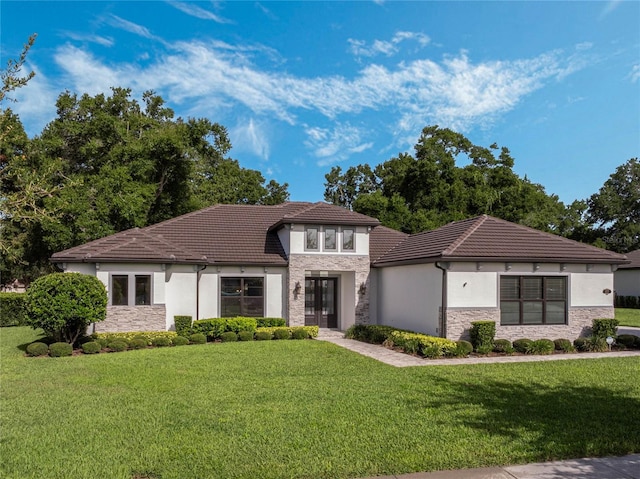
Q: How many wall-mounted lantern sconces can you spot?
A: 2